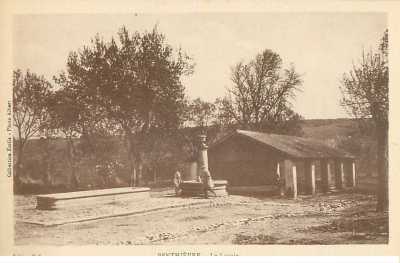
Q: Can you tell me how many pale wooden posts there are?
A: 5